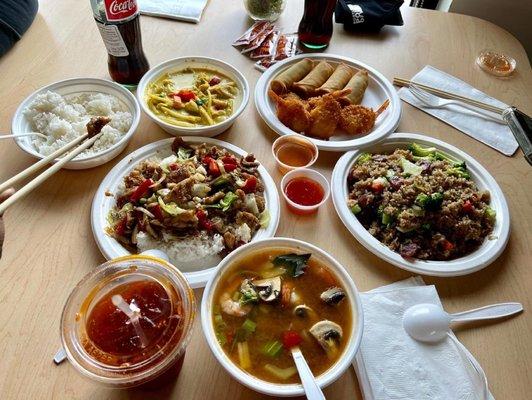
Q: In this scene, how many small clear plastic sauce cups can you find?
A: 2